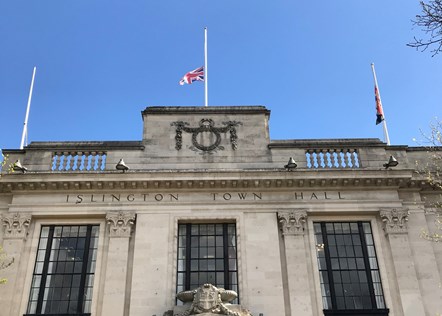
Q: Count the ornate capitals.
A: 4